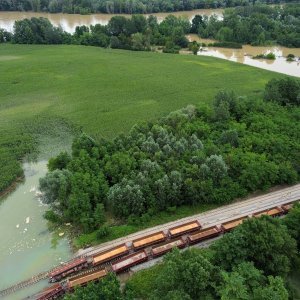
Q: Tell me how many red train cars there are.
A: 12